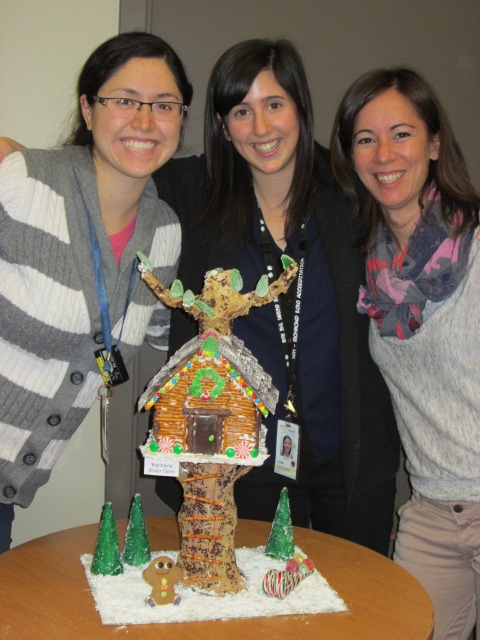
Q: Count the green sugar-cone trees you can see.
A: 3